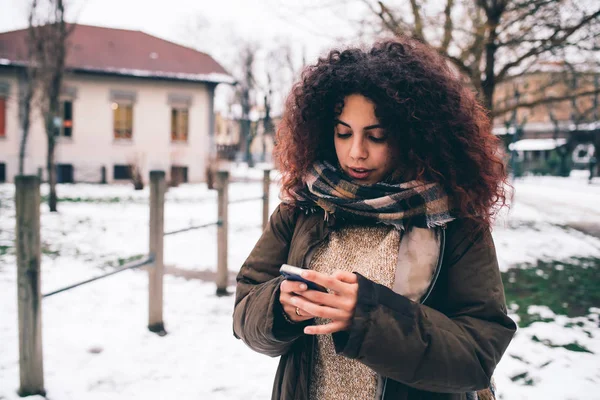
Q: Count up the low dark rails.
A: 3